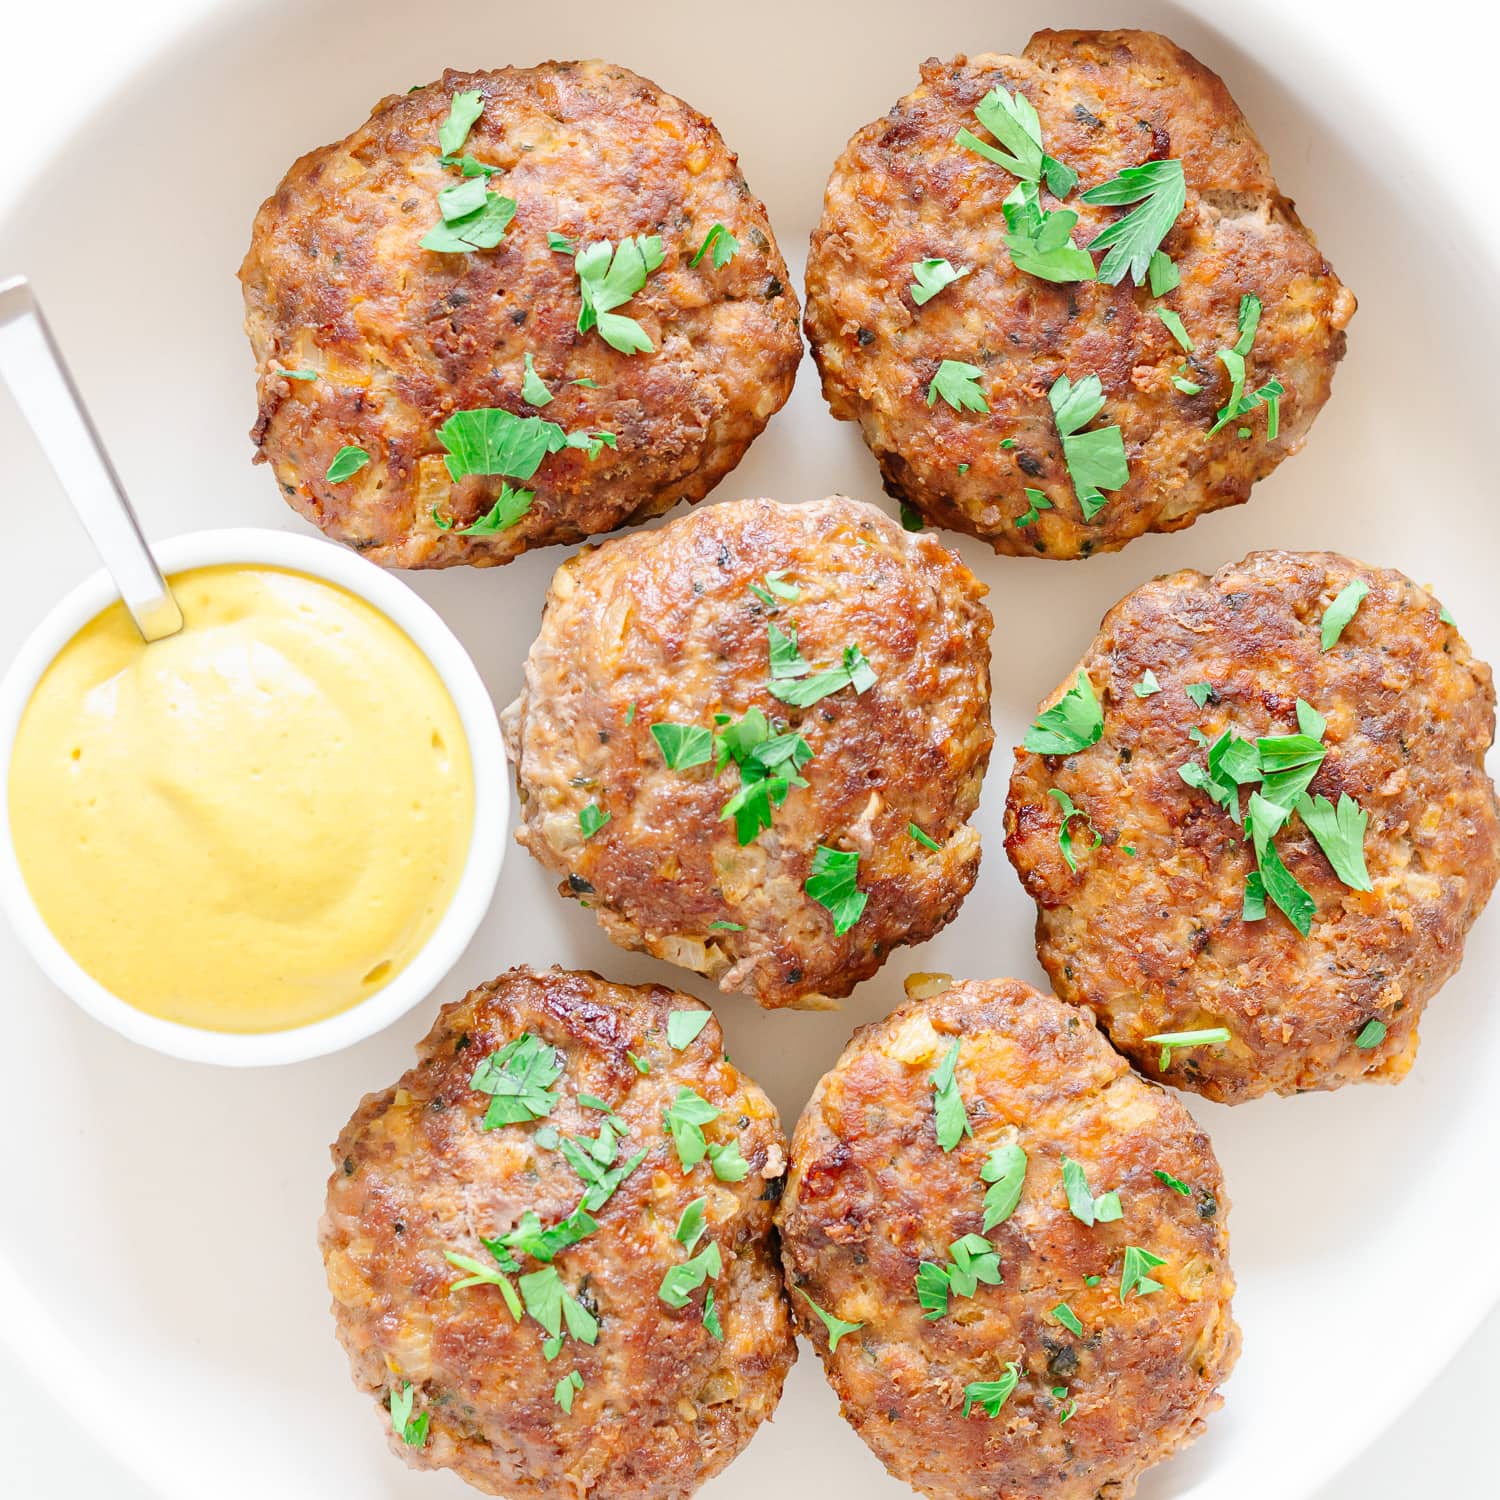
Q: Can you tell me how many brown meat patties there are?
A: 6